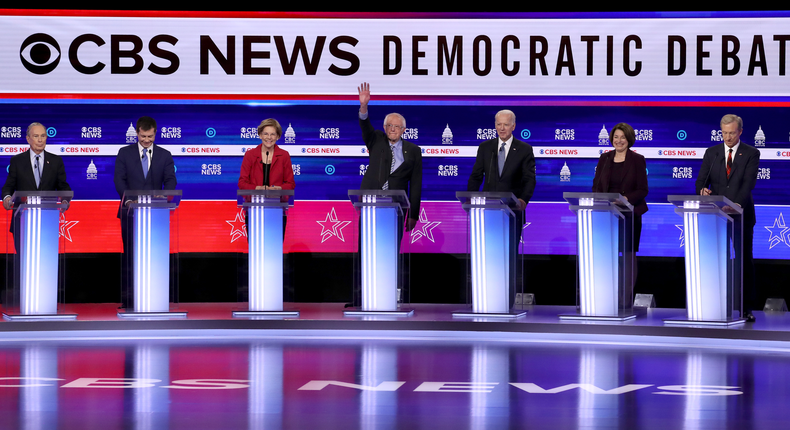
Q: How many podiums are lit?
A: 7